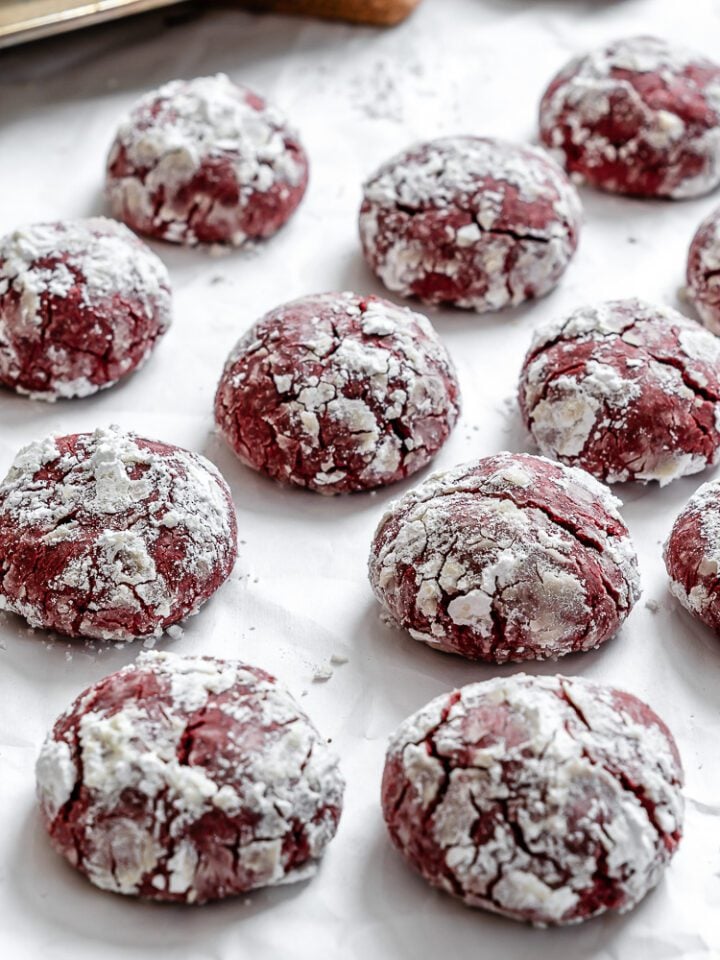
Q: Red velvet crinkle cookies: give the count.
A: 12